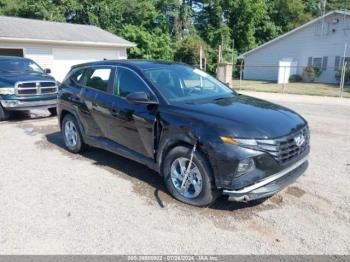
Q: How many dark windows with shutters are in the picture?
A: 2